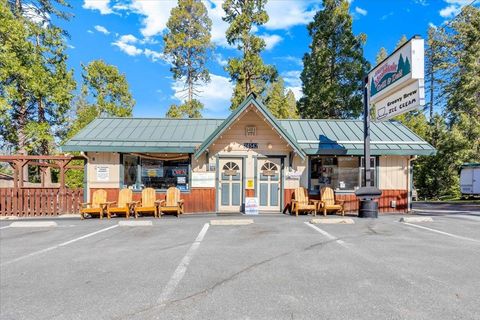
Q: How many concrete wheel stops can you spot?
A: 5